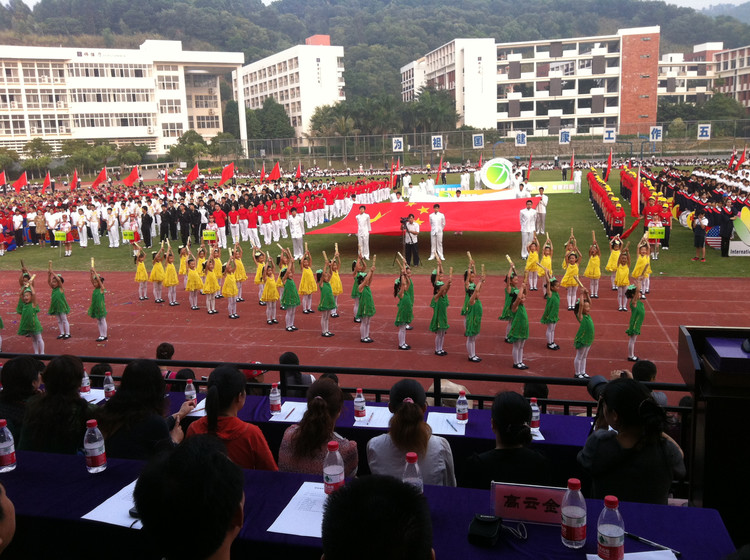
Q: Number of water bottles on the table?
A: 13